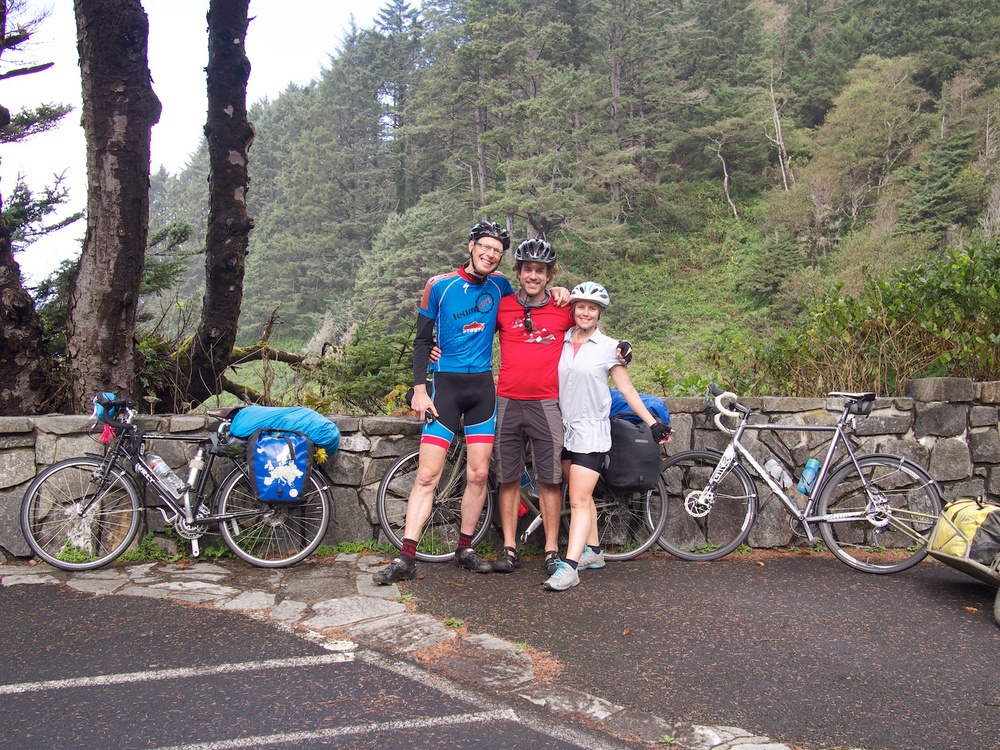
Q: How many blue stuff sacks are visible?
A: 2